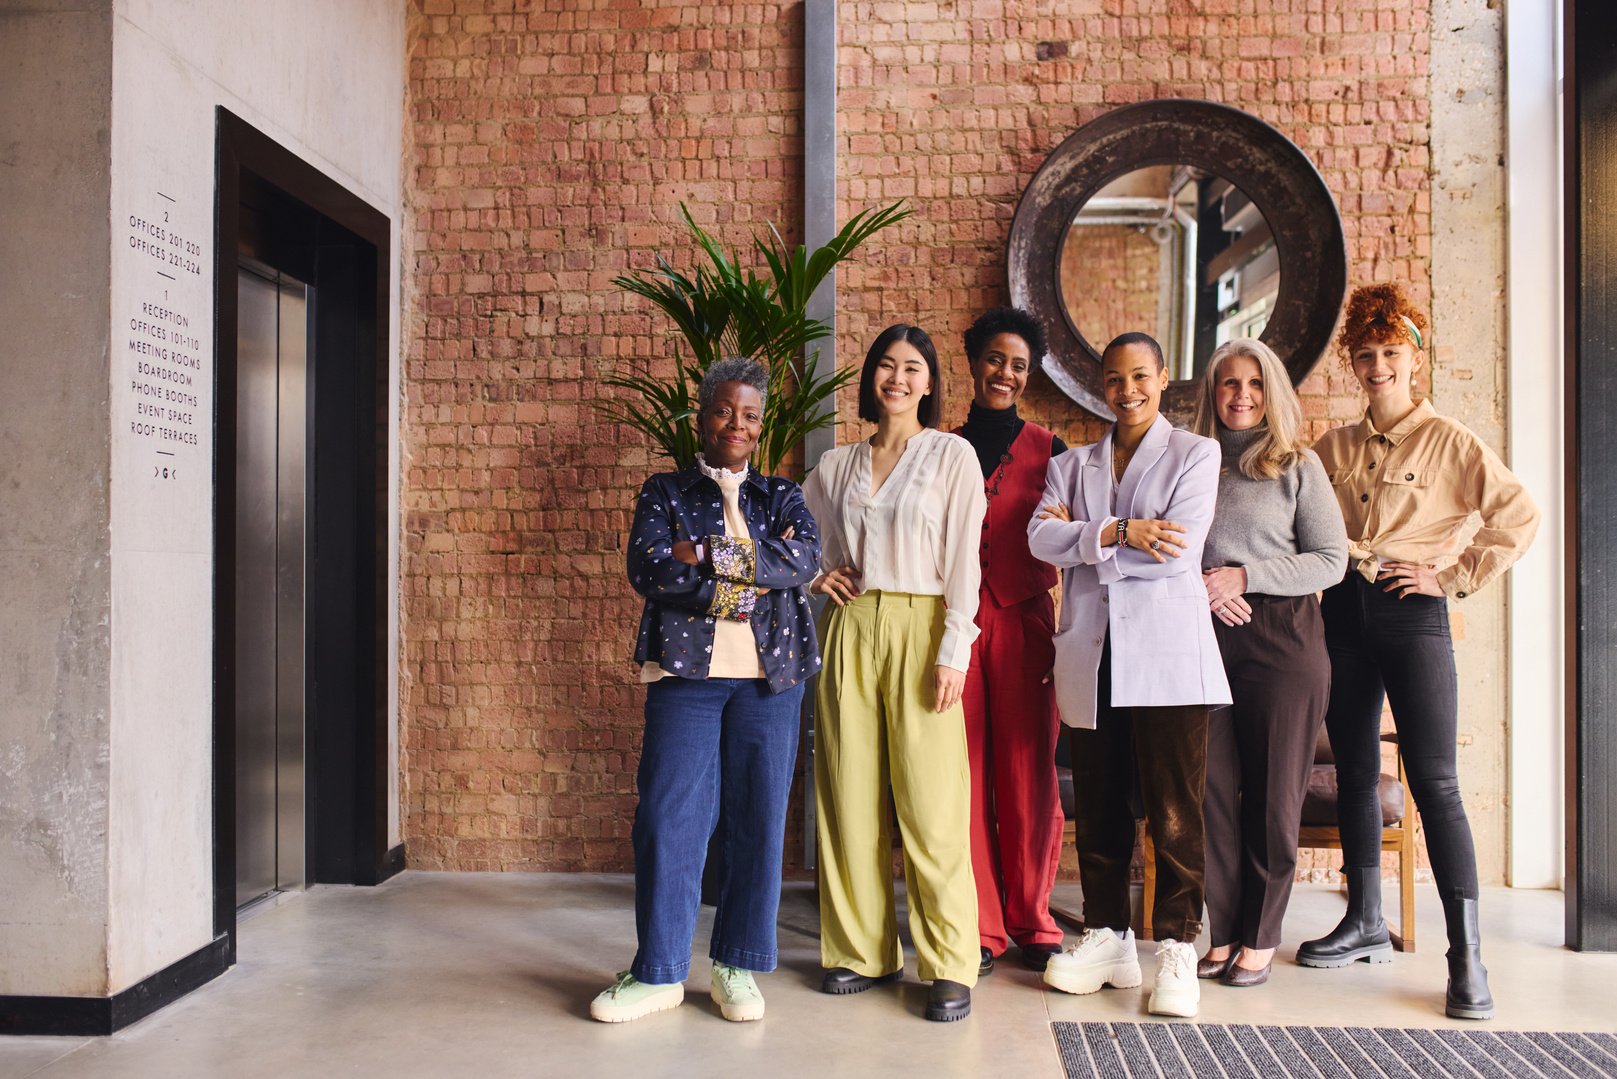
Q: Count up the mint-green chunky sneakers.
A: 2